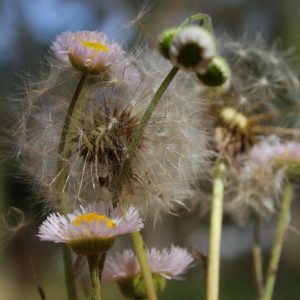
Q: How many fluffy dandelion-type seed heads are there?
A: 2